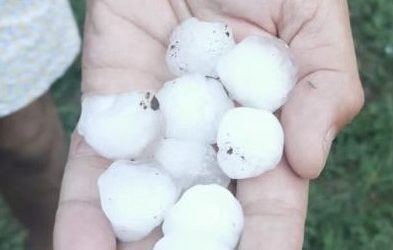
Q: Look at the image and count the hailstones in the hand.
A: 9